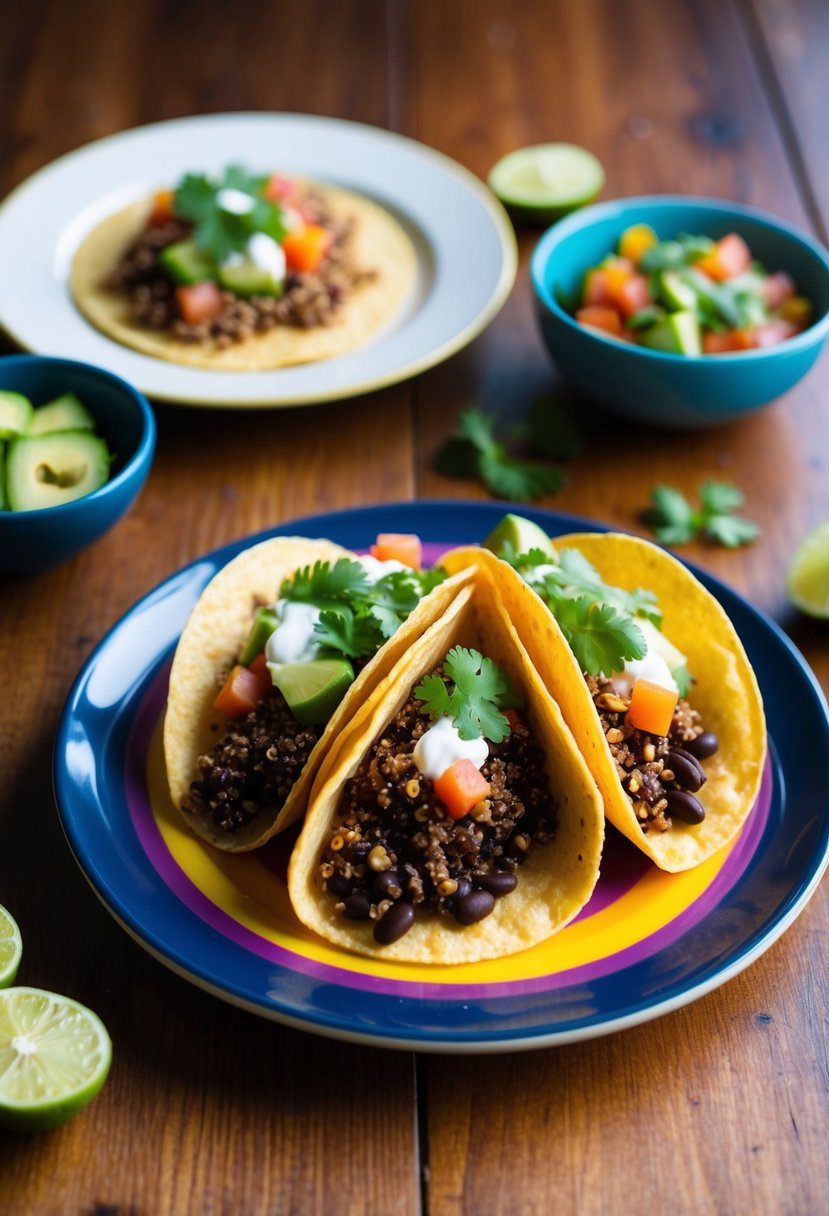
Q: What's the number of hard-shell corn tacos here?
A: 3